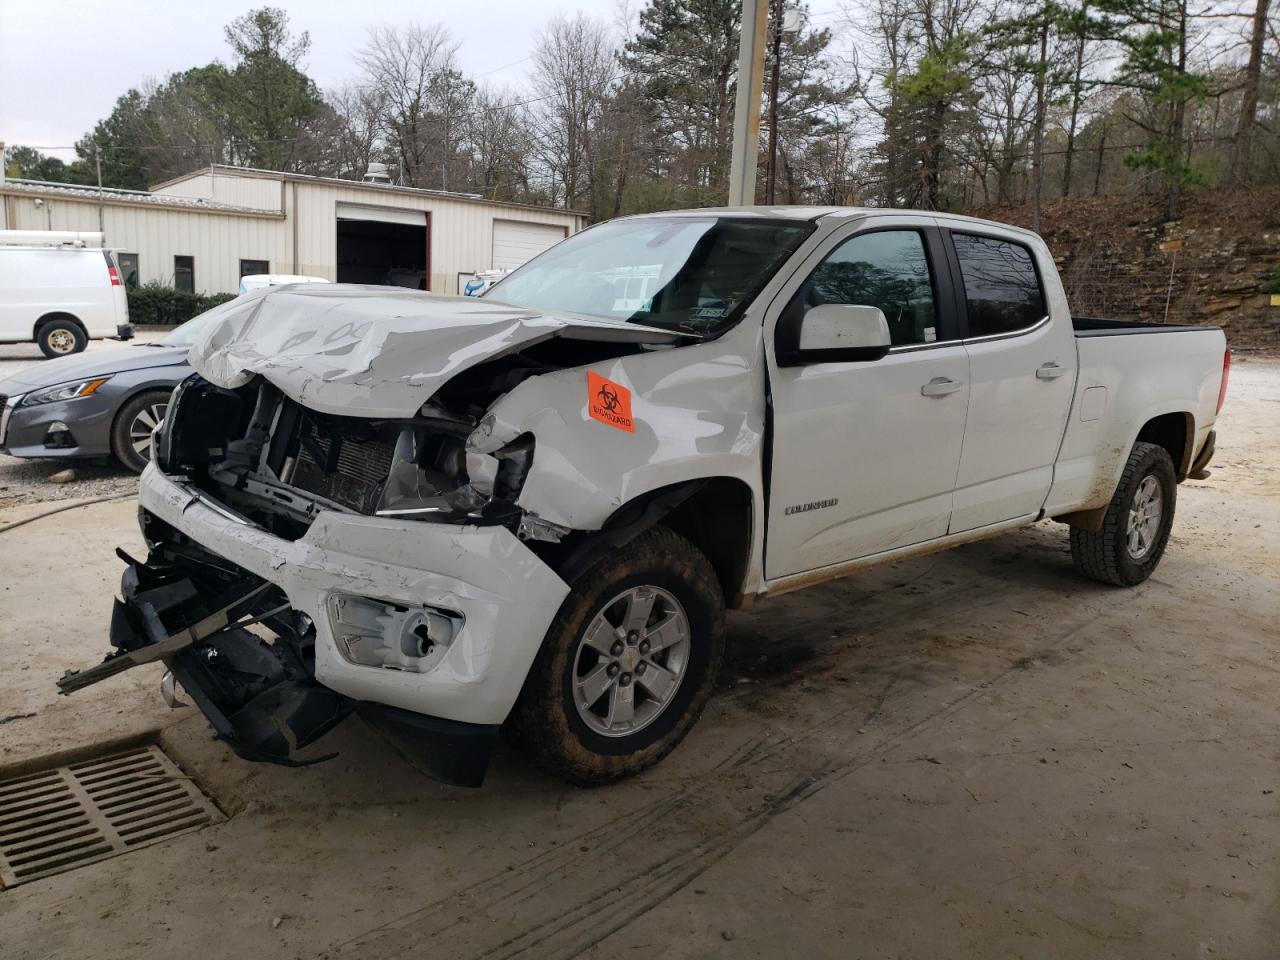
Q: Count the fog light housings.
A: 2